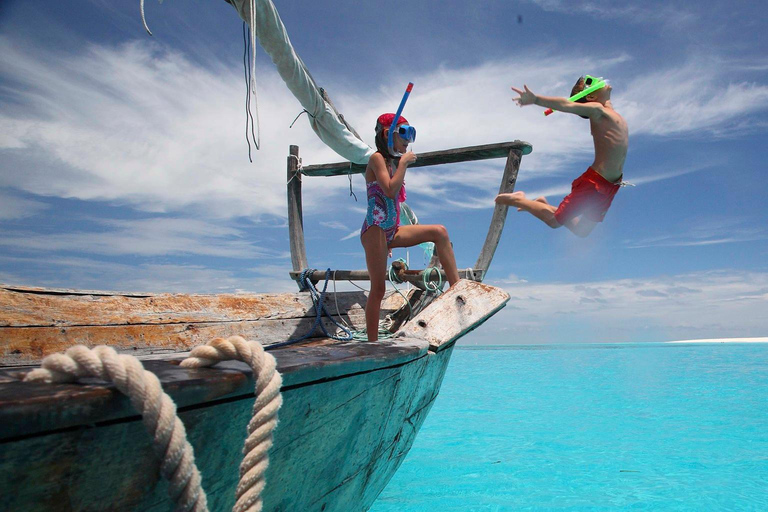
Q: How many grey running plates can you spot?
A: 0